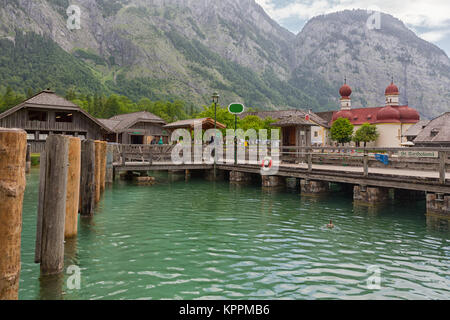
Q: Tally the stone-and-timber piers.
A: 5